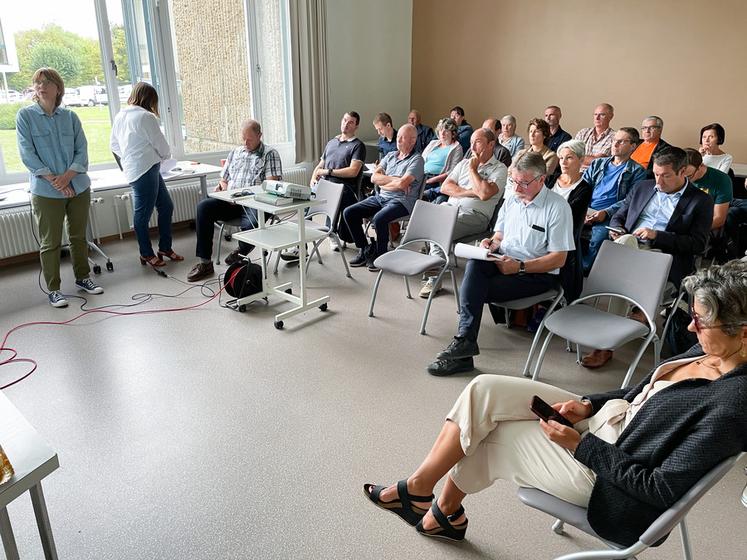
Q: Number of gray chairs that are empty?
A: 3